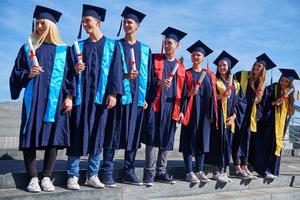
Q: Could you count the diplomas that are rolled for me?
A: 8